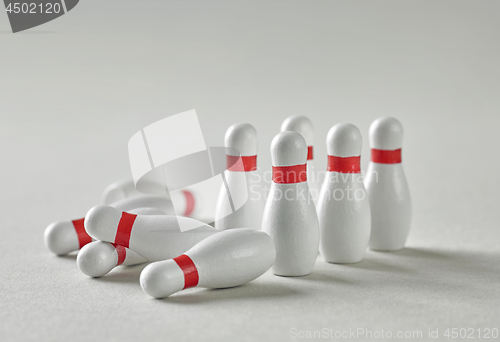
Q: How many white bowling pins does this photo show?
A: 10